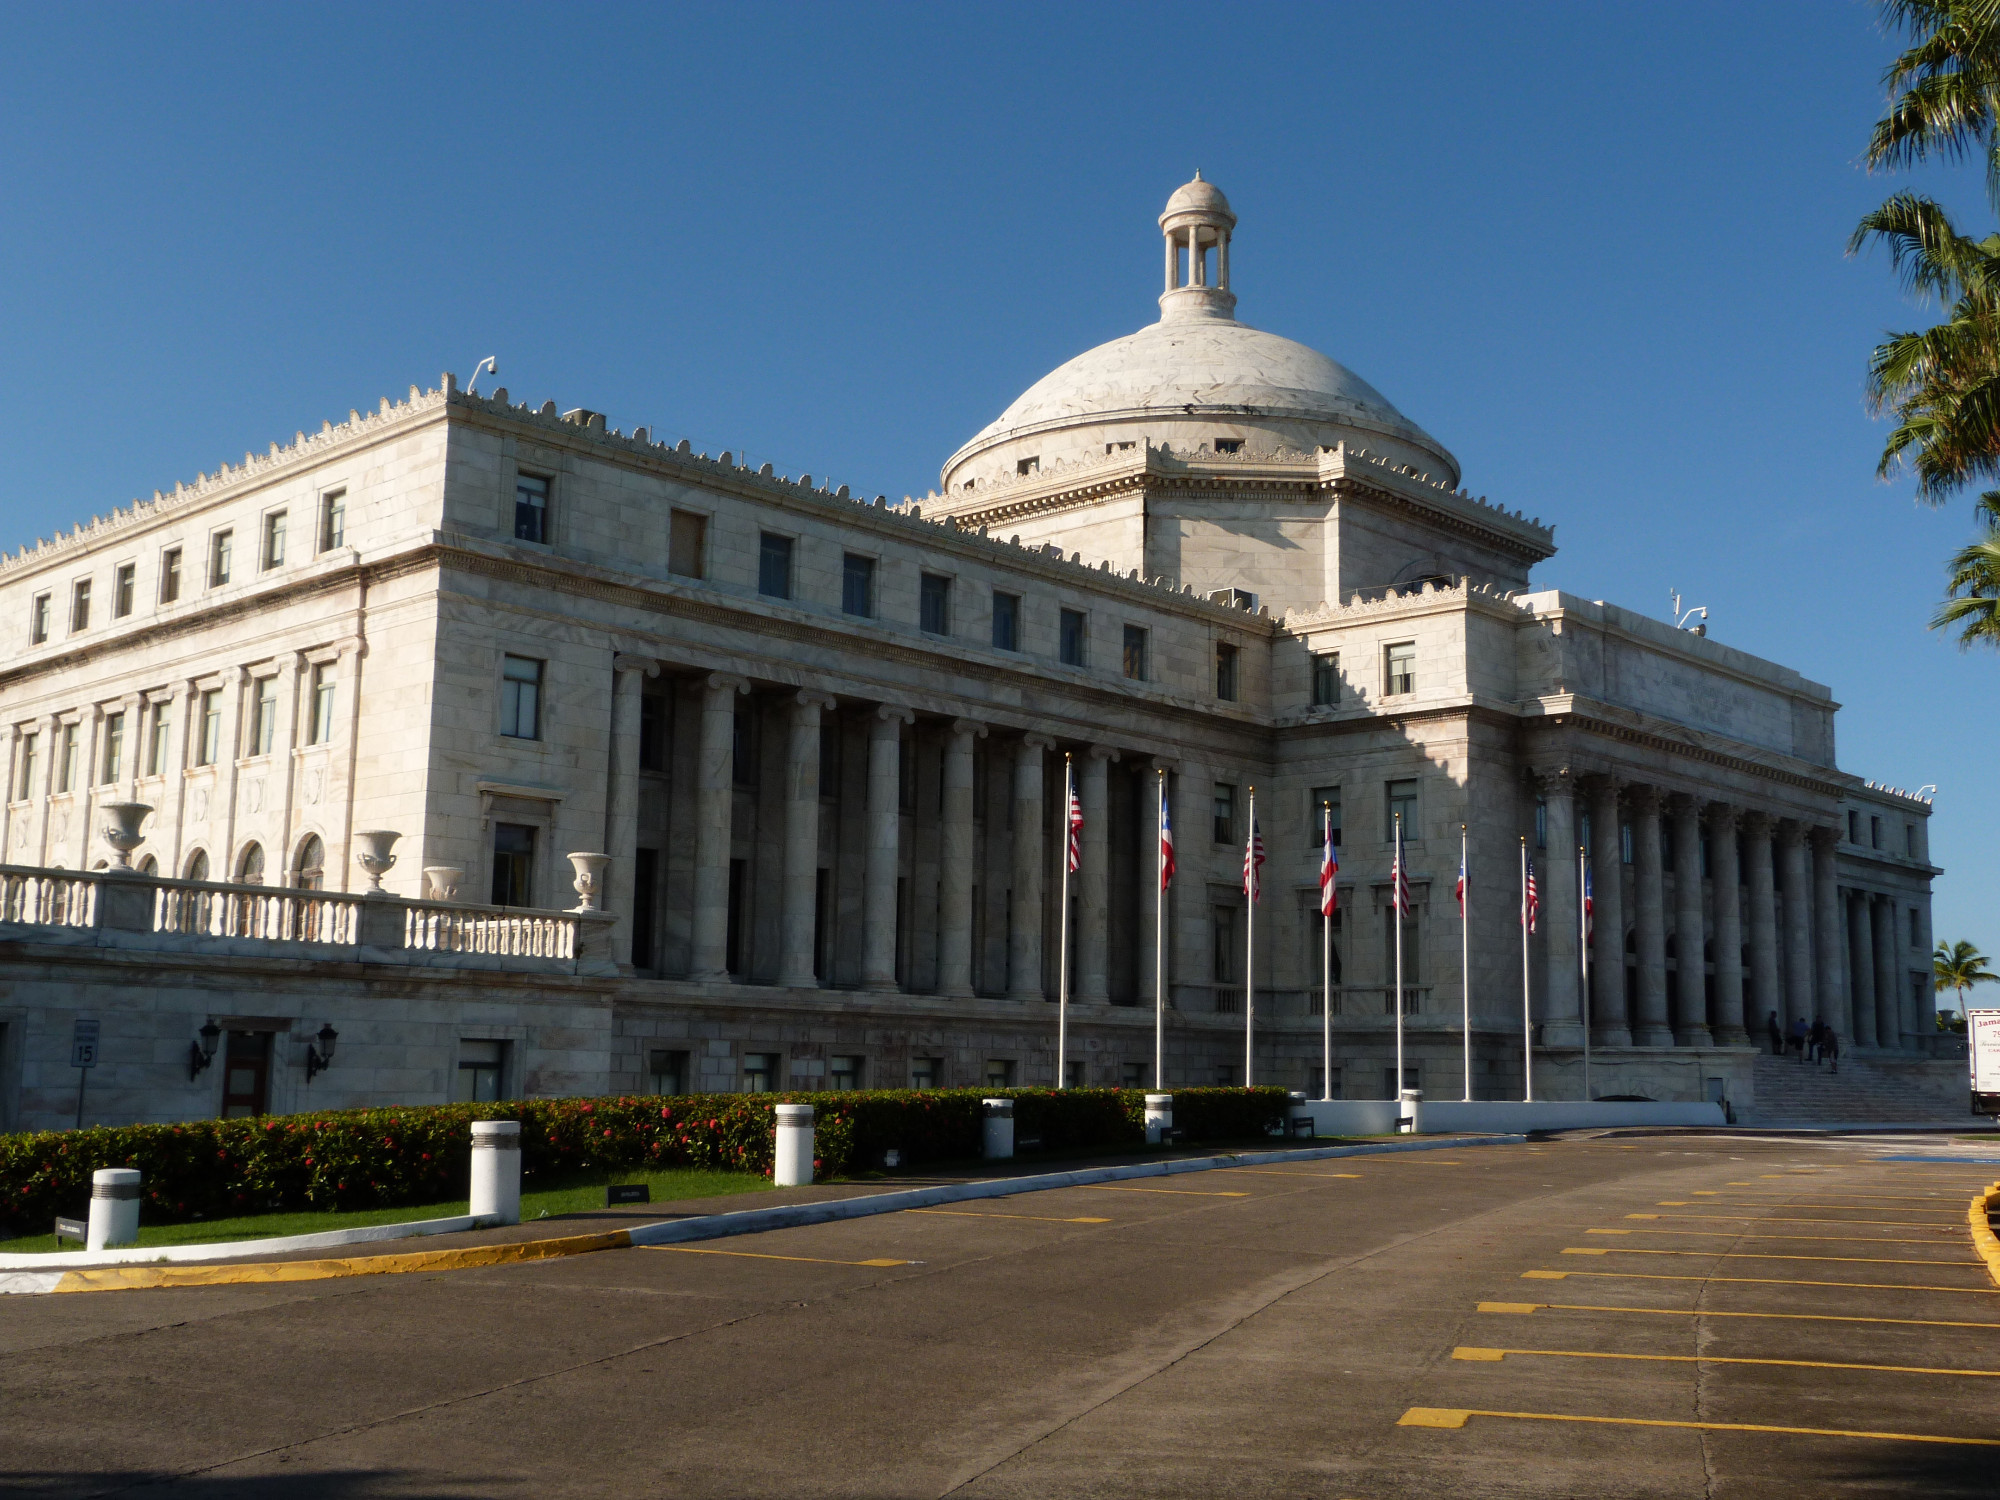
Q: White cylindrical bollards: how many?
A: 7